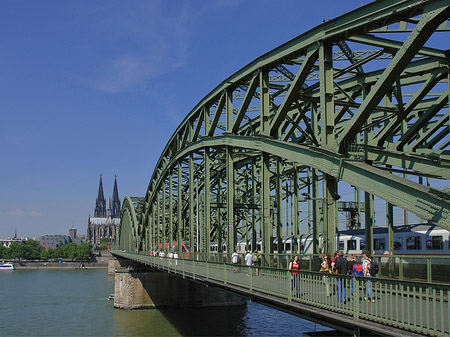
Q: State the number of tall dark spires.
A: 2